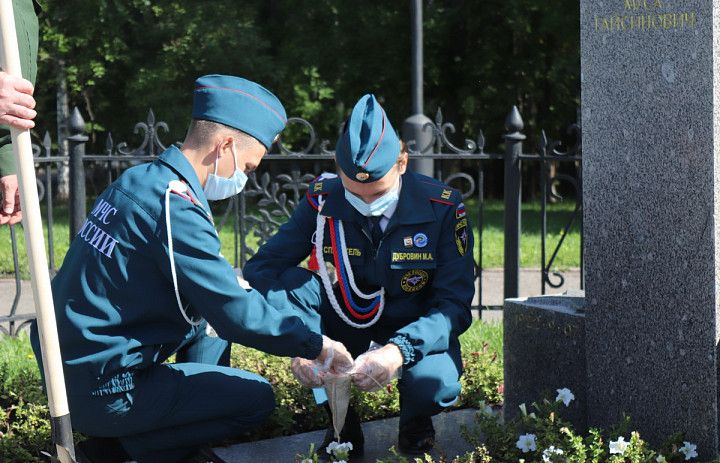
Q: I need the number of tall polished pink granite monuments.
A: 0